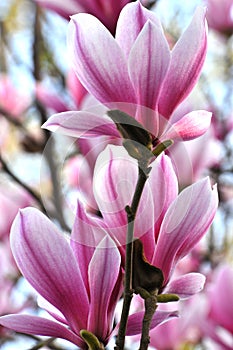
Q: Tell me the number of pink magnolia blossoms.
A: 3